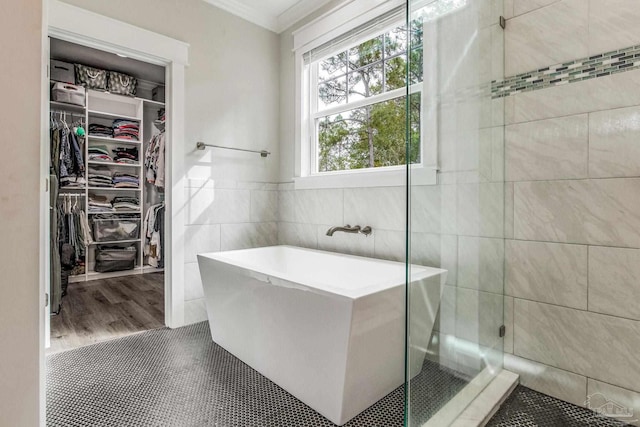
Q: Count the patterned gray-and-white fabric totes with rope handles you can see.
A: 2